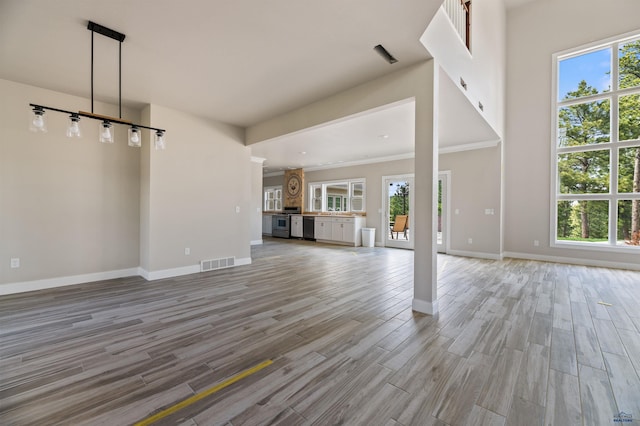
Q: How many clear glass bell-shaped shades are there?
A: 5